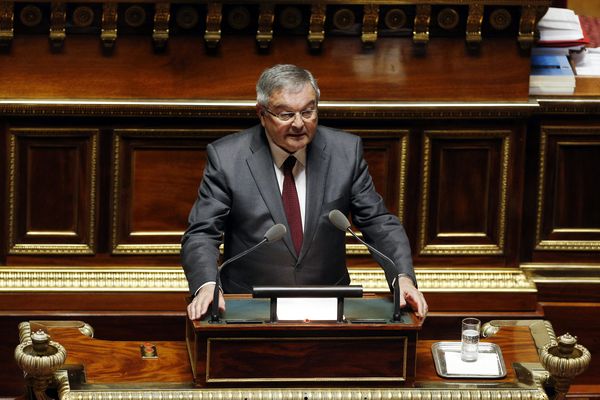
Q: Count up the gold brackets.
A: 11